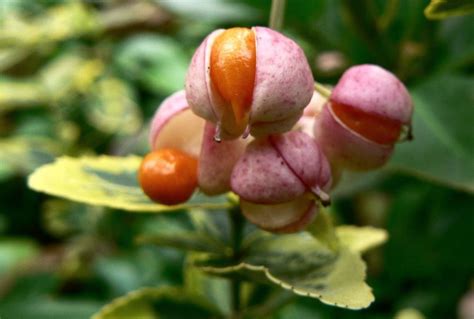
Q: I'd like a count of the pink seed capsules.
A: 4